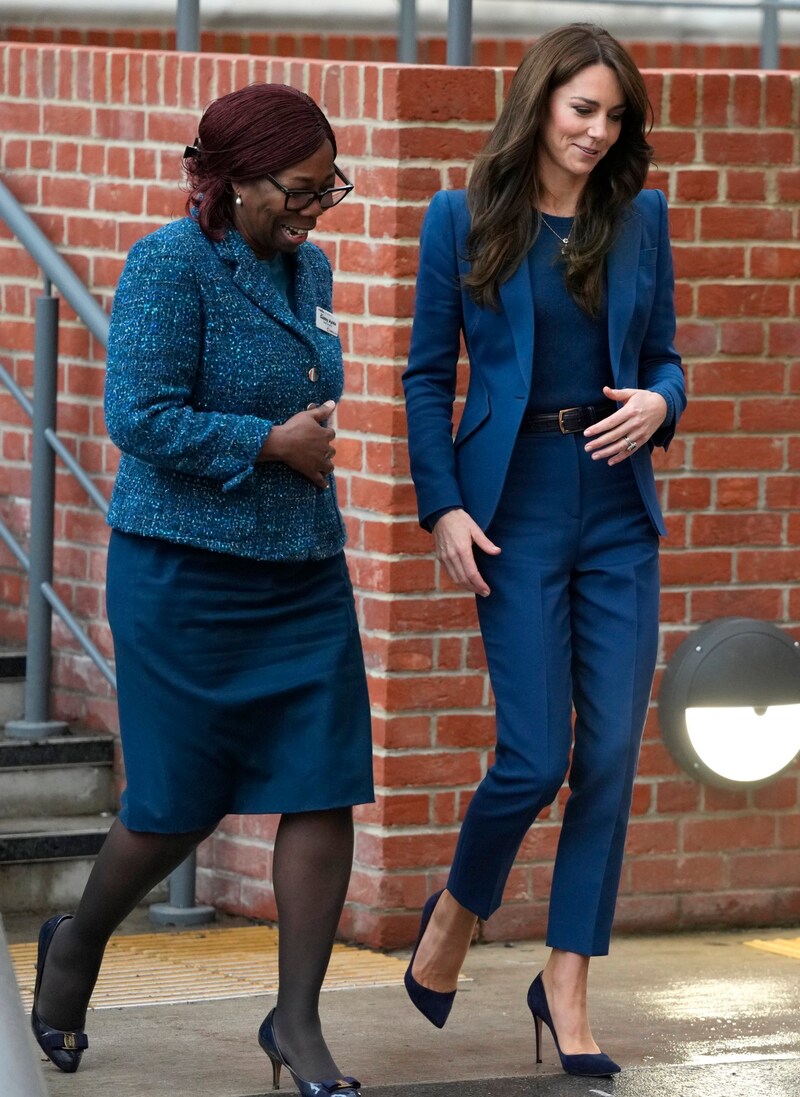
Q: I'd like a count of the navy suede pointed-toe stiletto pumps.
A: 2